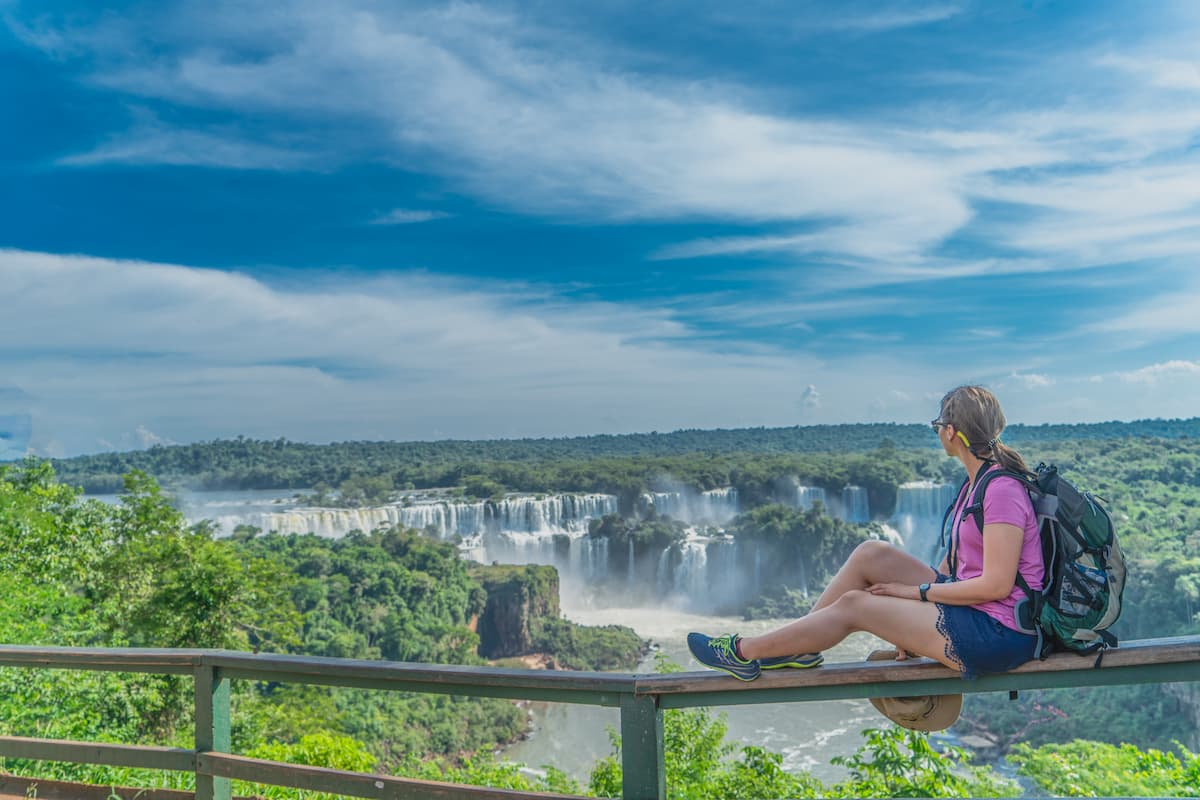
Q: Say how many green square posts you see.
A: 2